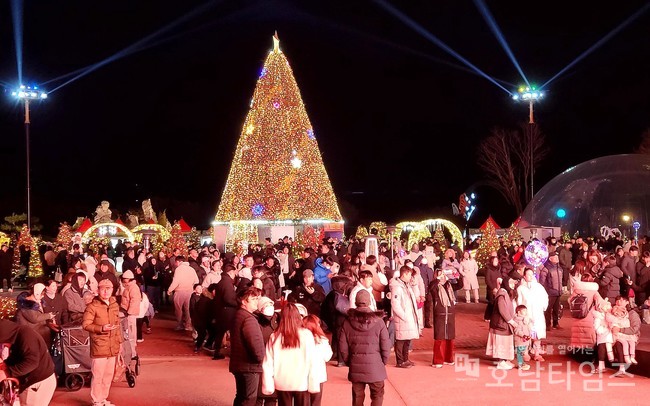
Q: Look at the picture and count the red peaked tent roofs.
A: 6